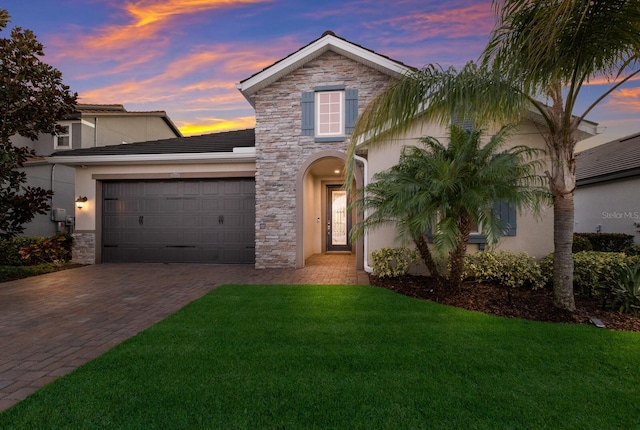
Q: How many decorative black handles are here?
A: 4